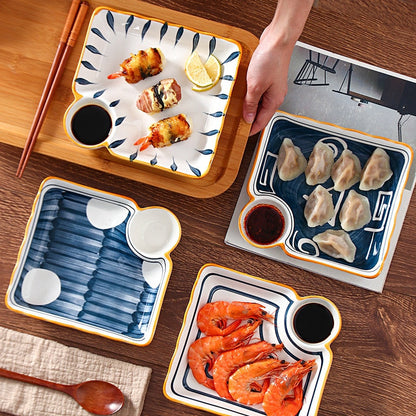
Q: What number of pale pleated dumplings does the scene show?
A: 7